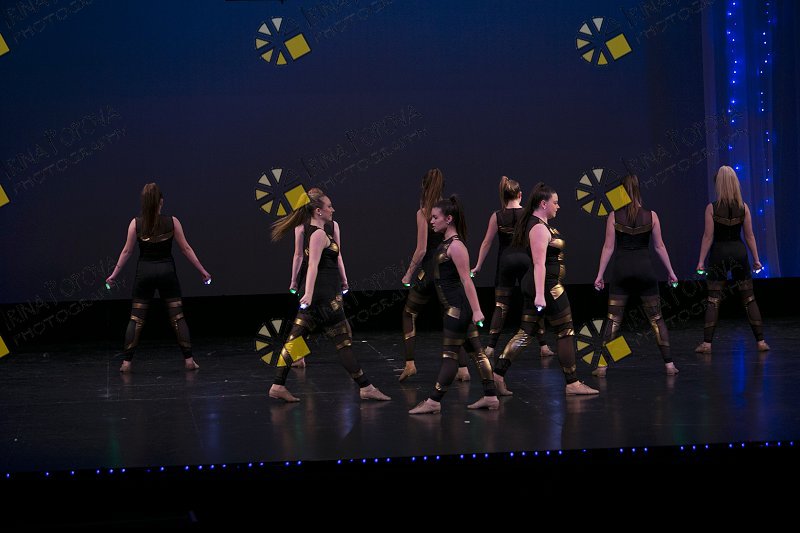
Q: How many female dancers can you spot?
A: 9